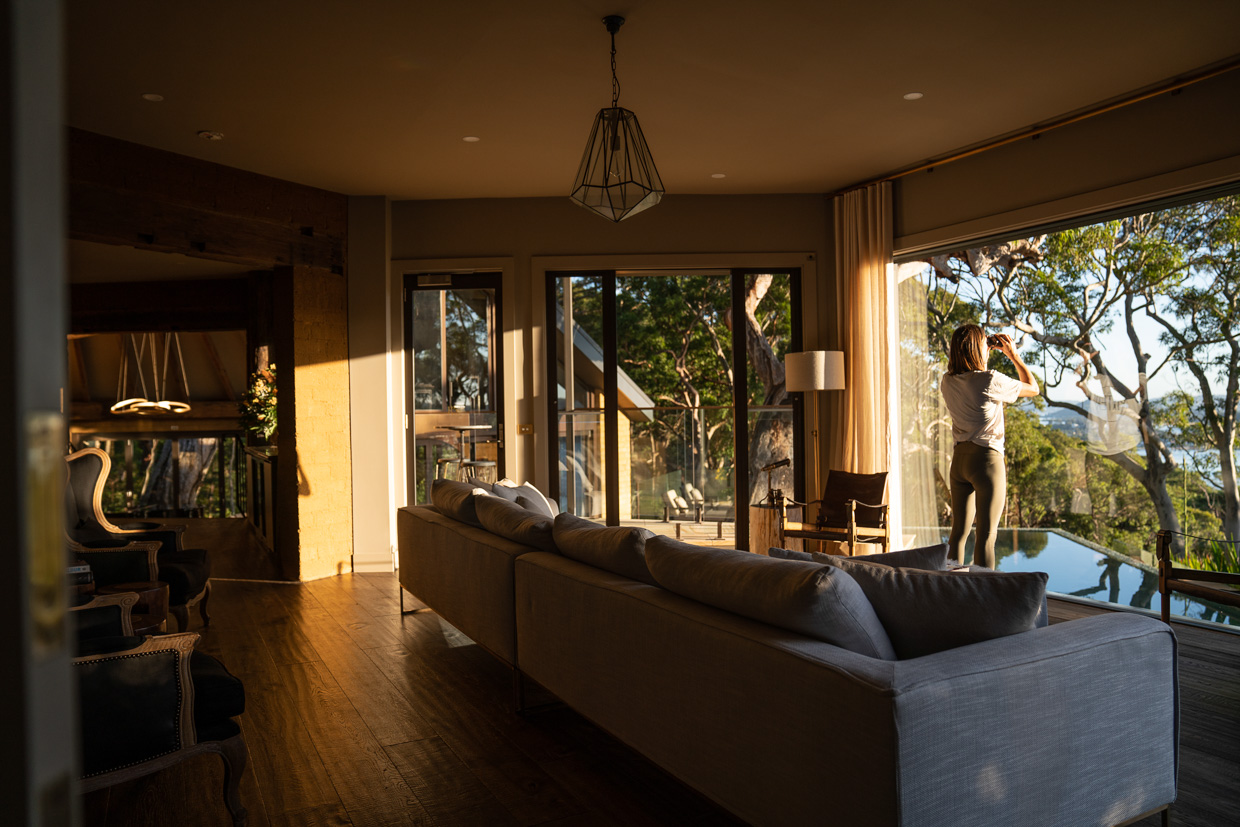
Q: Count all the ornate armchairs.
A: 2